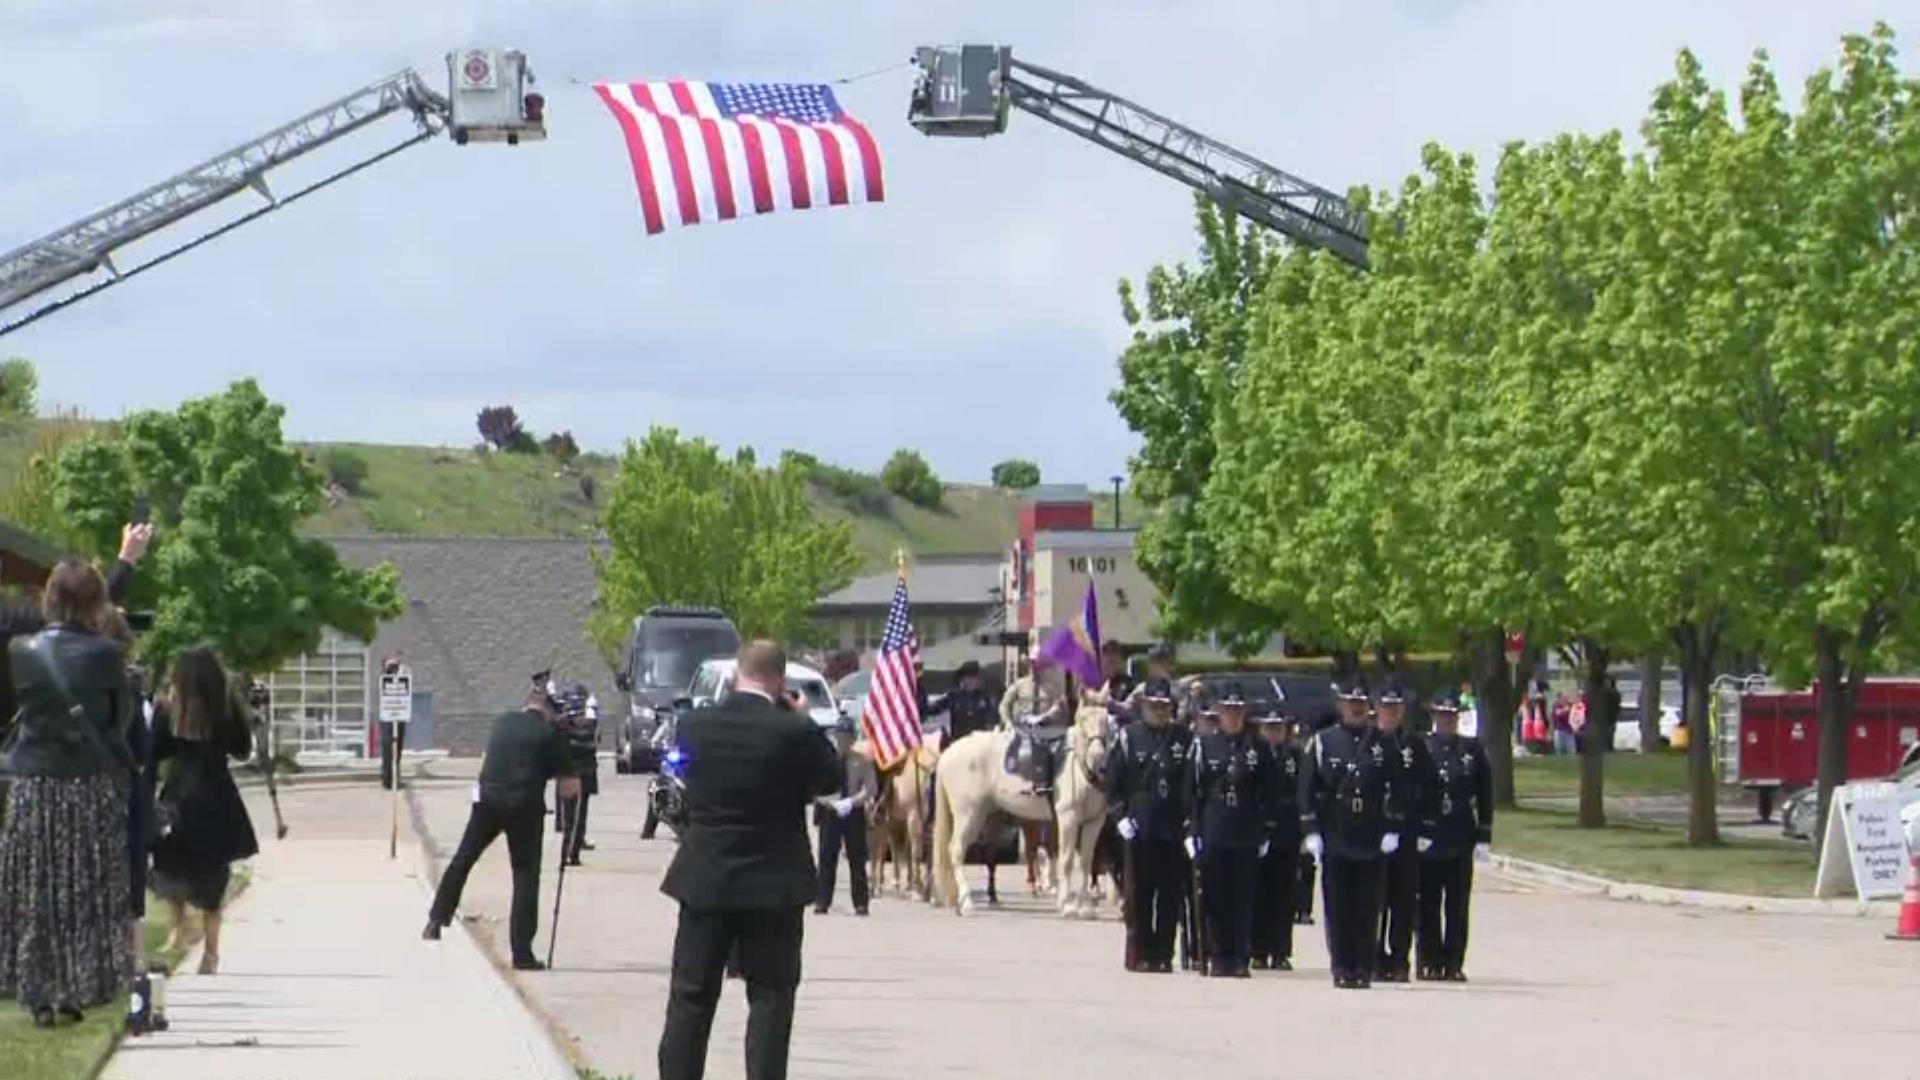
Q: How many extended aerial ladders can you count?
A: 2